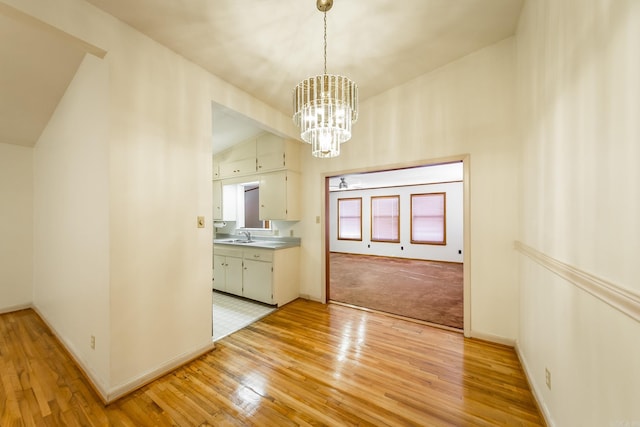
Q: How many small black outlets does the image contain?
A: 3